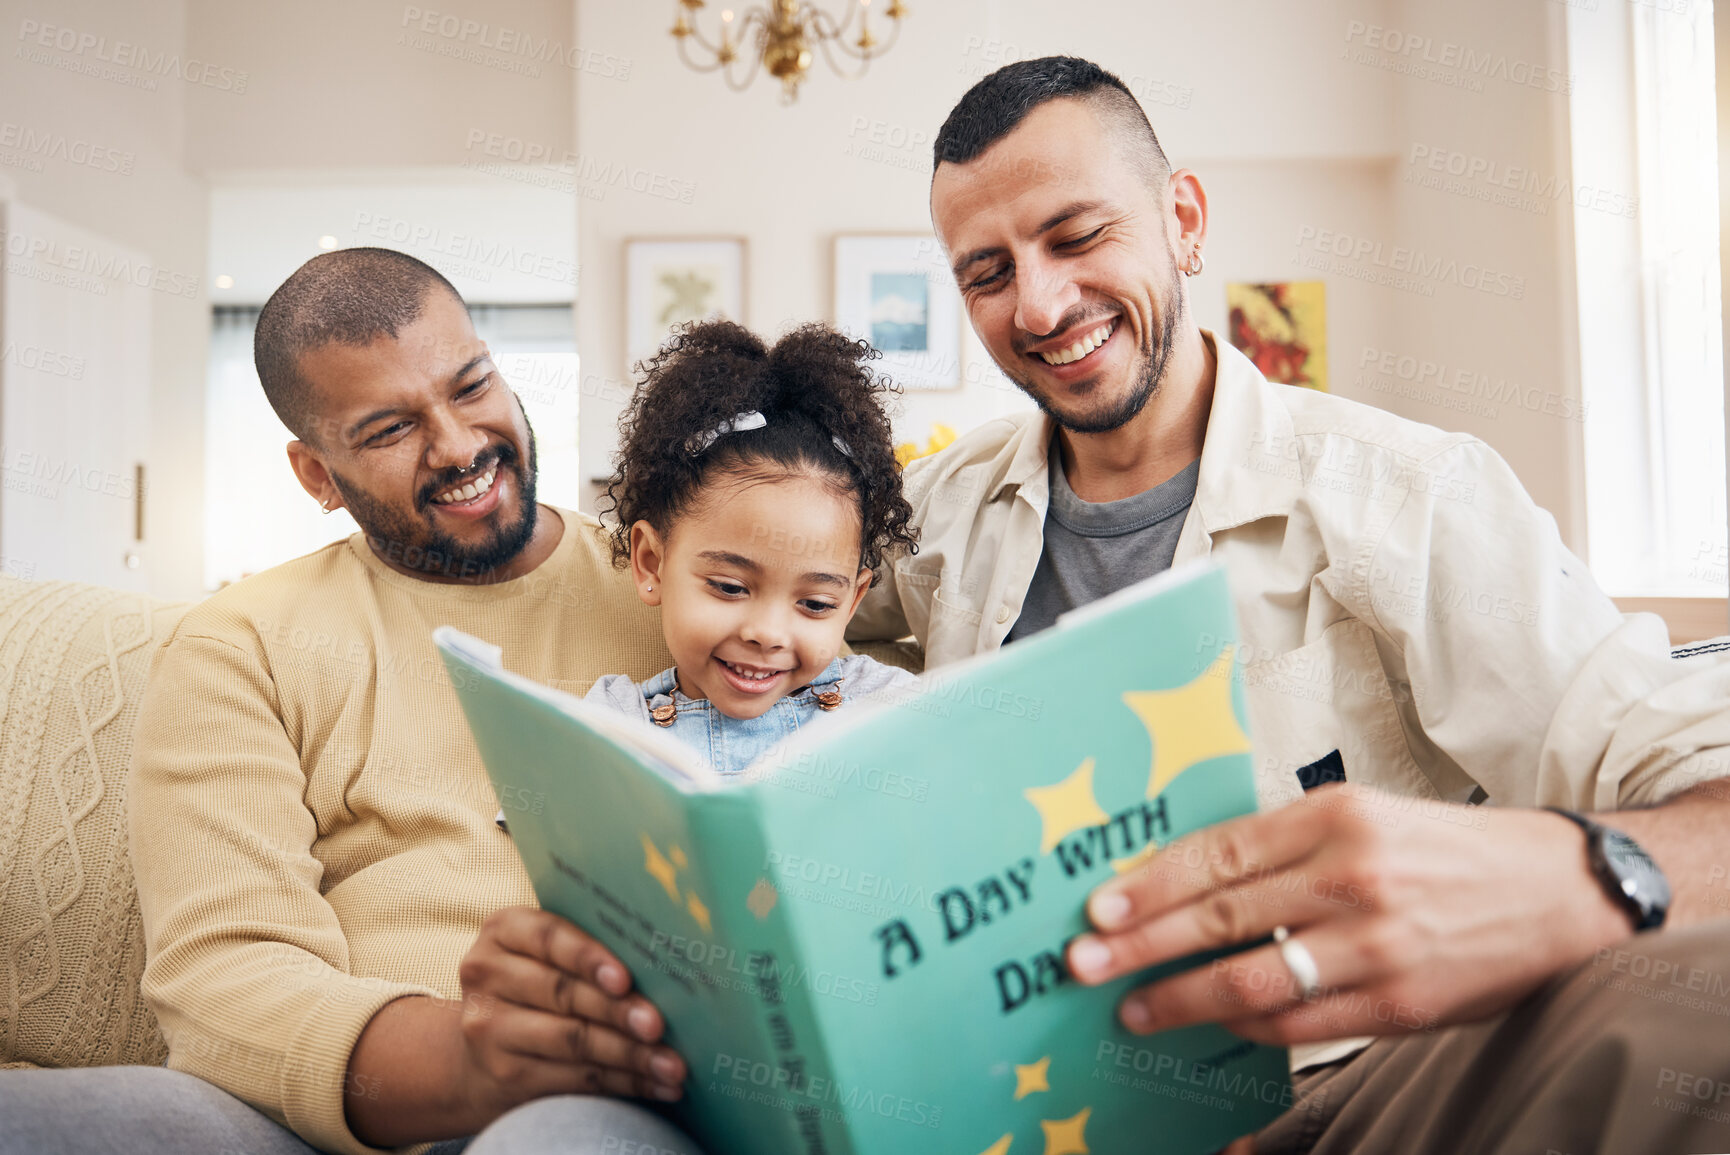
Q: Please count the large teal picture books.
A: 1